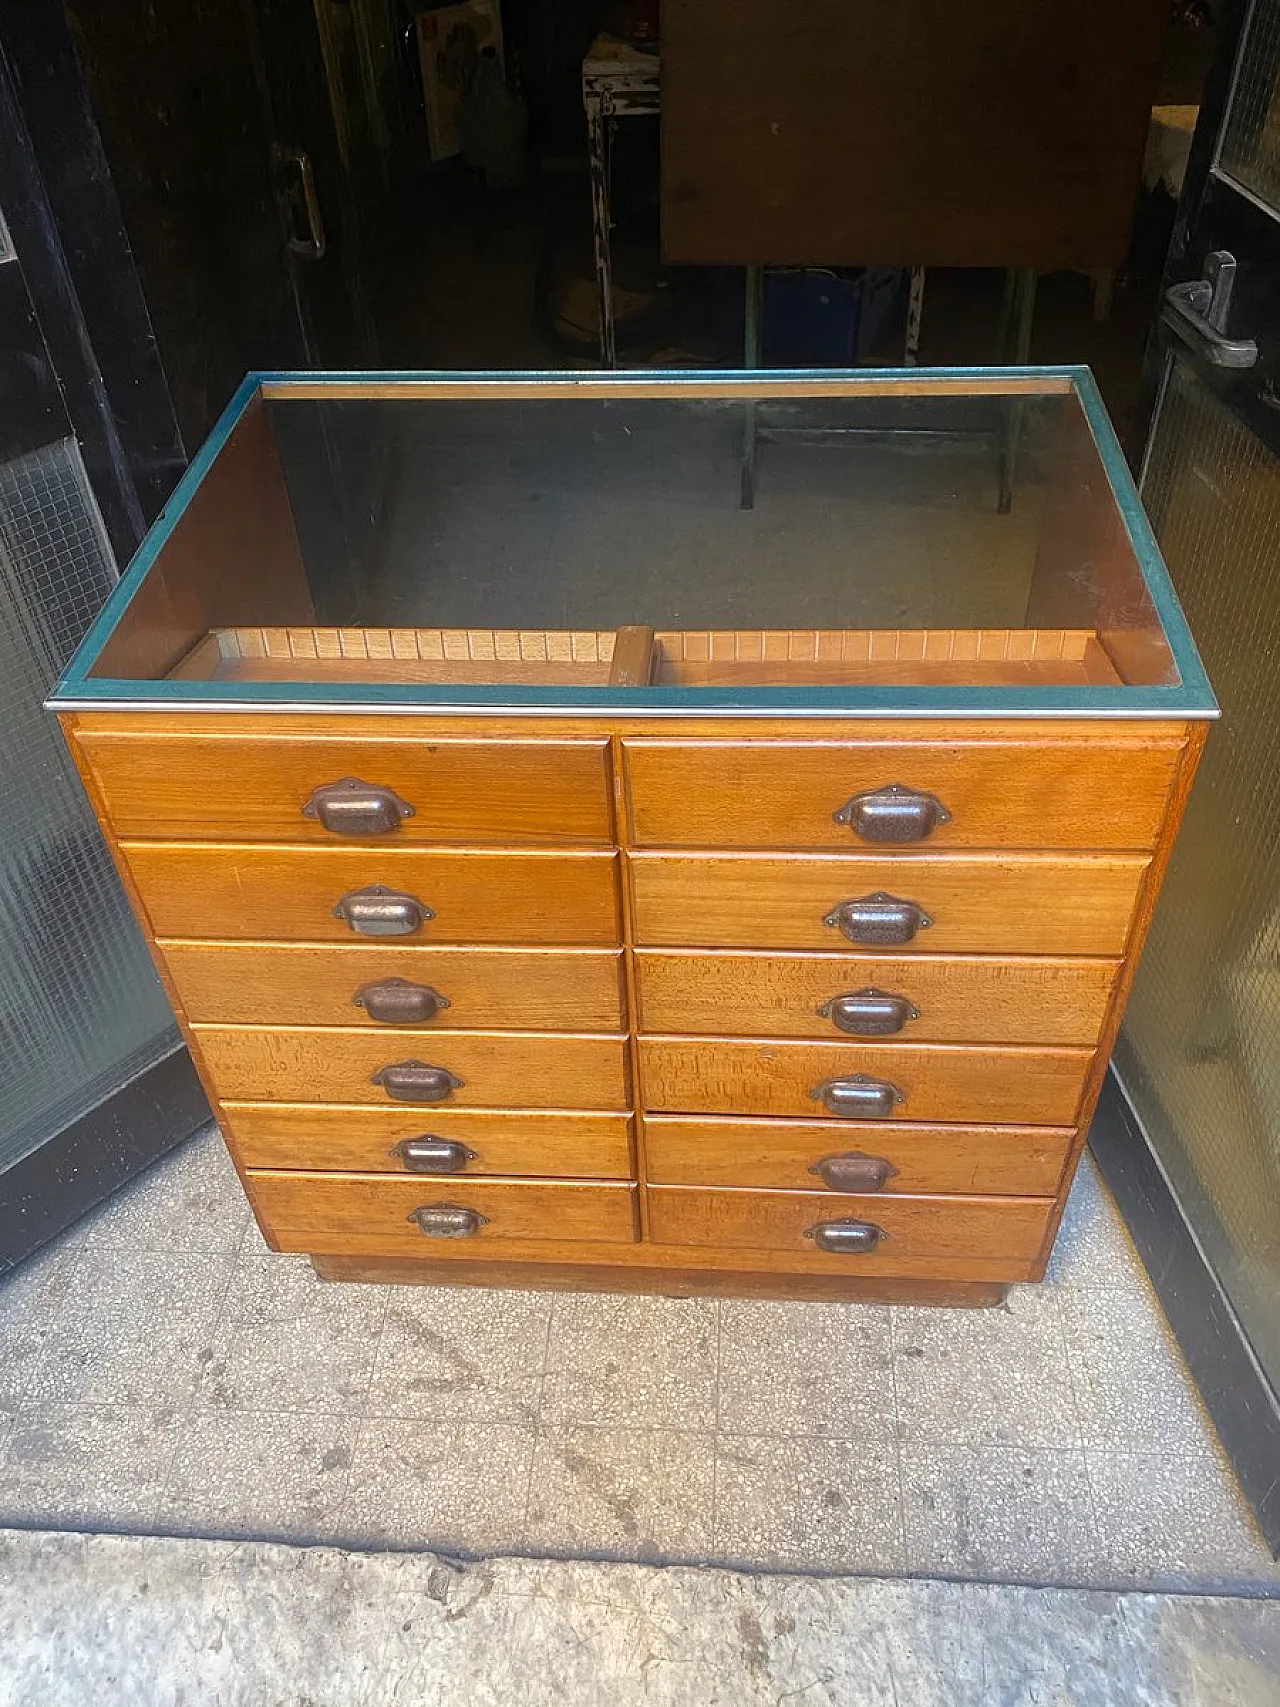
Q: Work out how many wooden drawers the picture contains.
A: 12